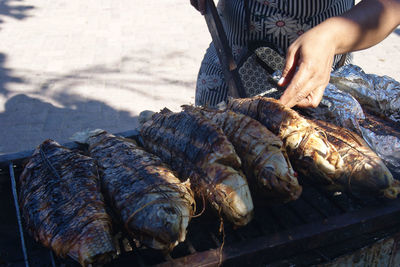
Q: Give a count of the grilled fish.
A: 6